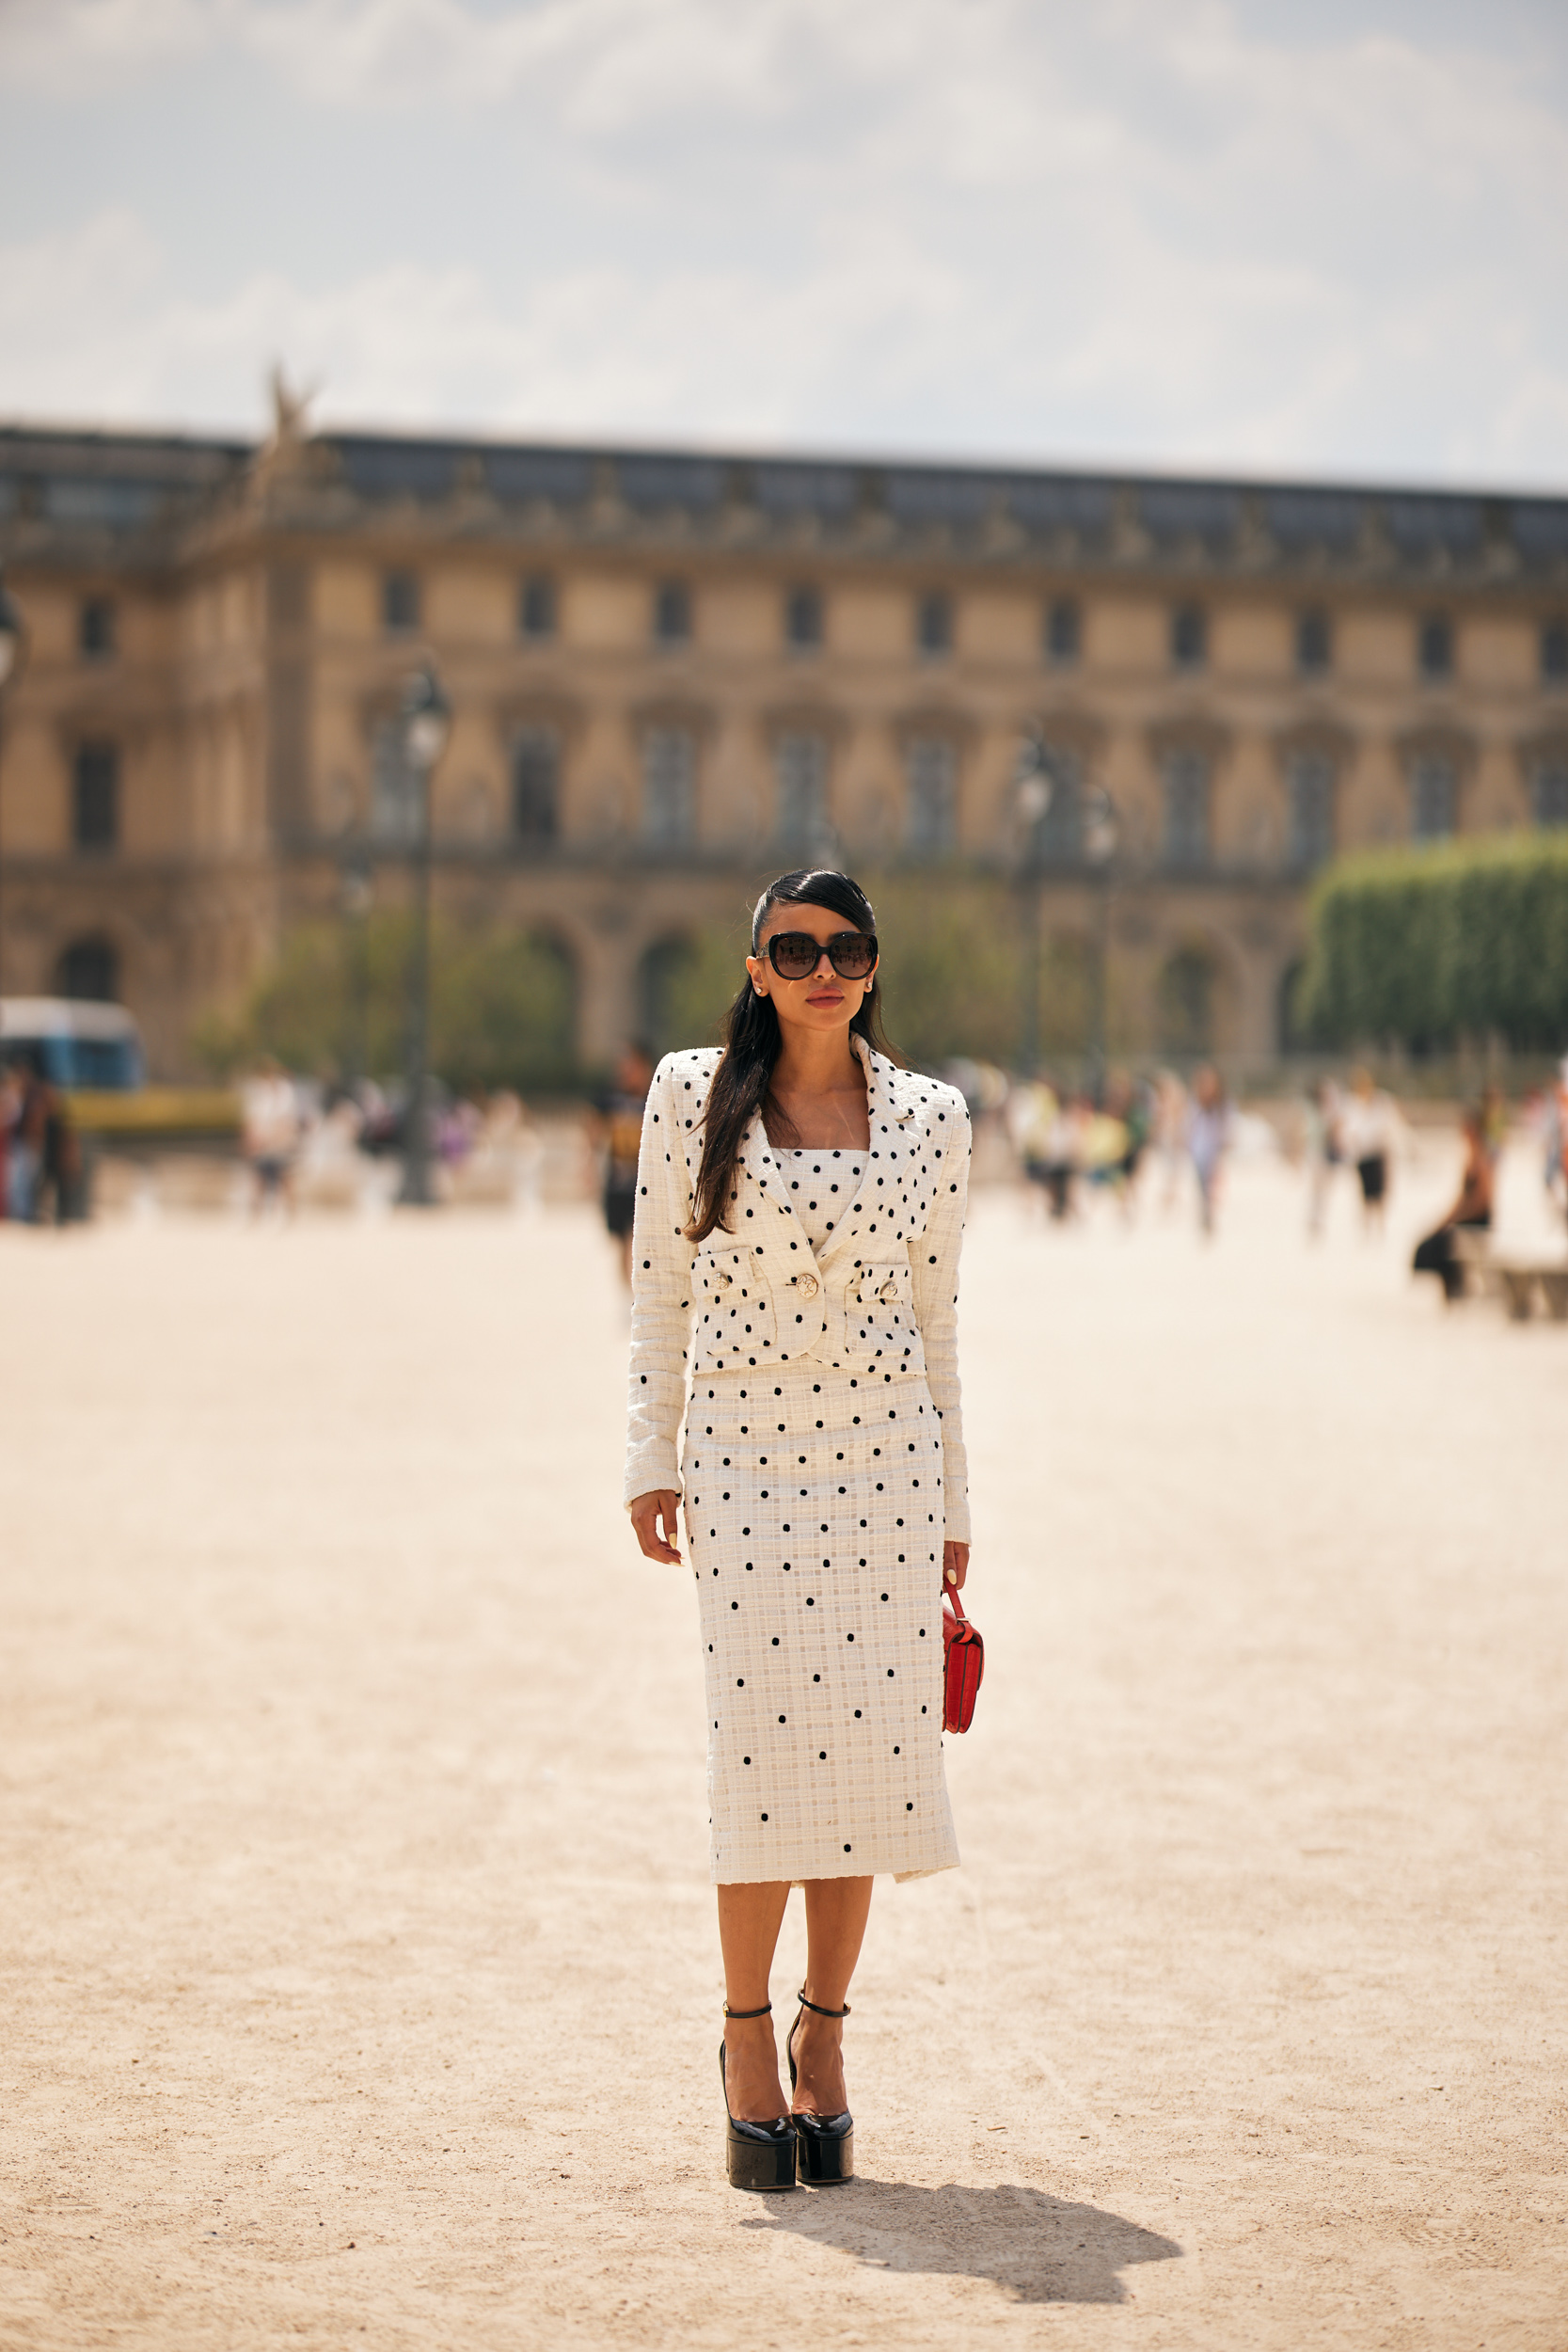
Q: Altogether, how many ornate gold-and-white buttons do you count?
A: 3